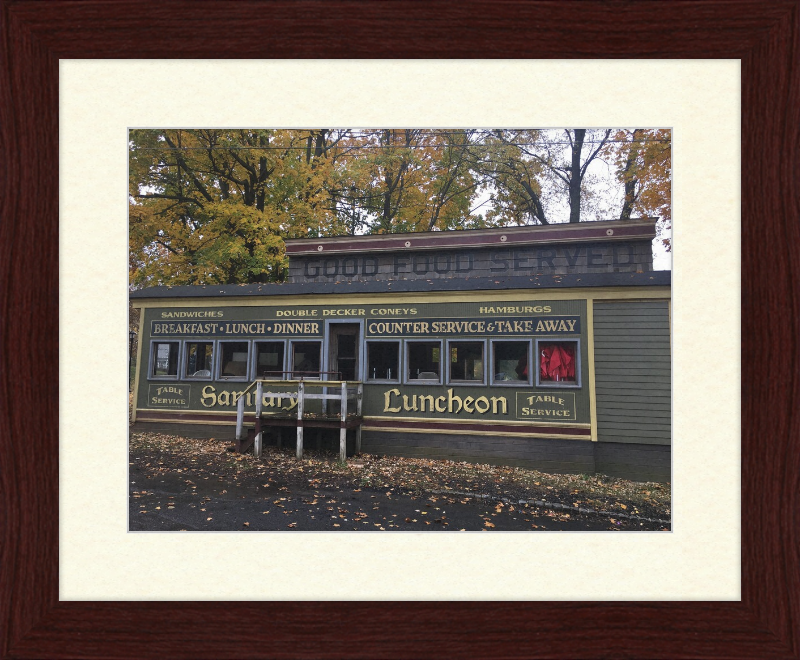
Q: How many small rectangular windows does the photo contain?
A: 10